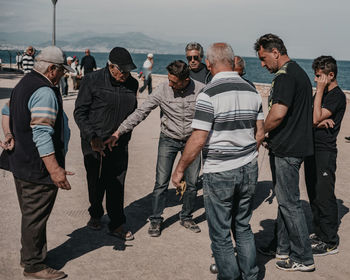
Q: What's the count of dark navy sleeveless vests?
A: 1